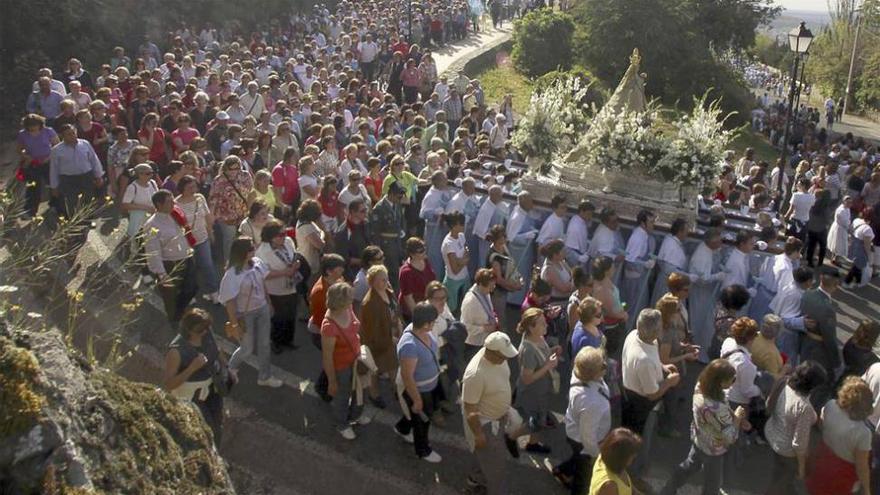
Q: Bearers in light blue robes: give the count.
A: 13